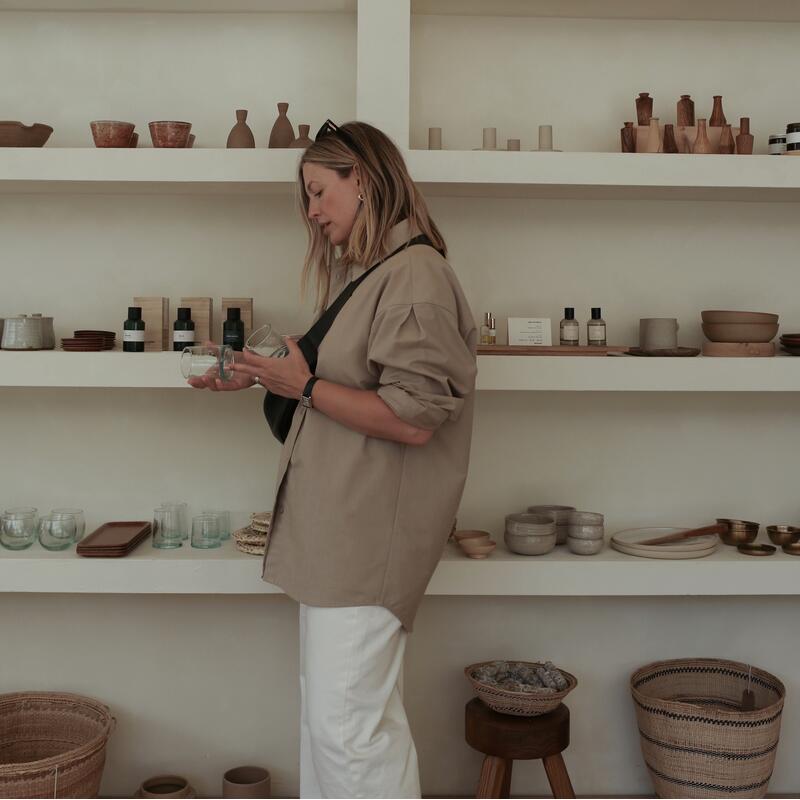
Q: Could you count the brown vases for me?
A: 12